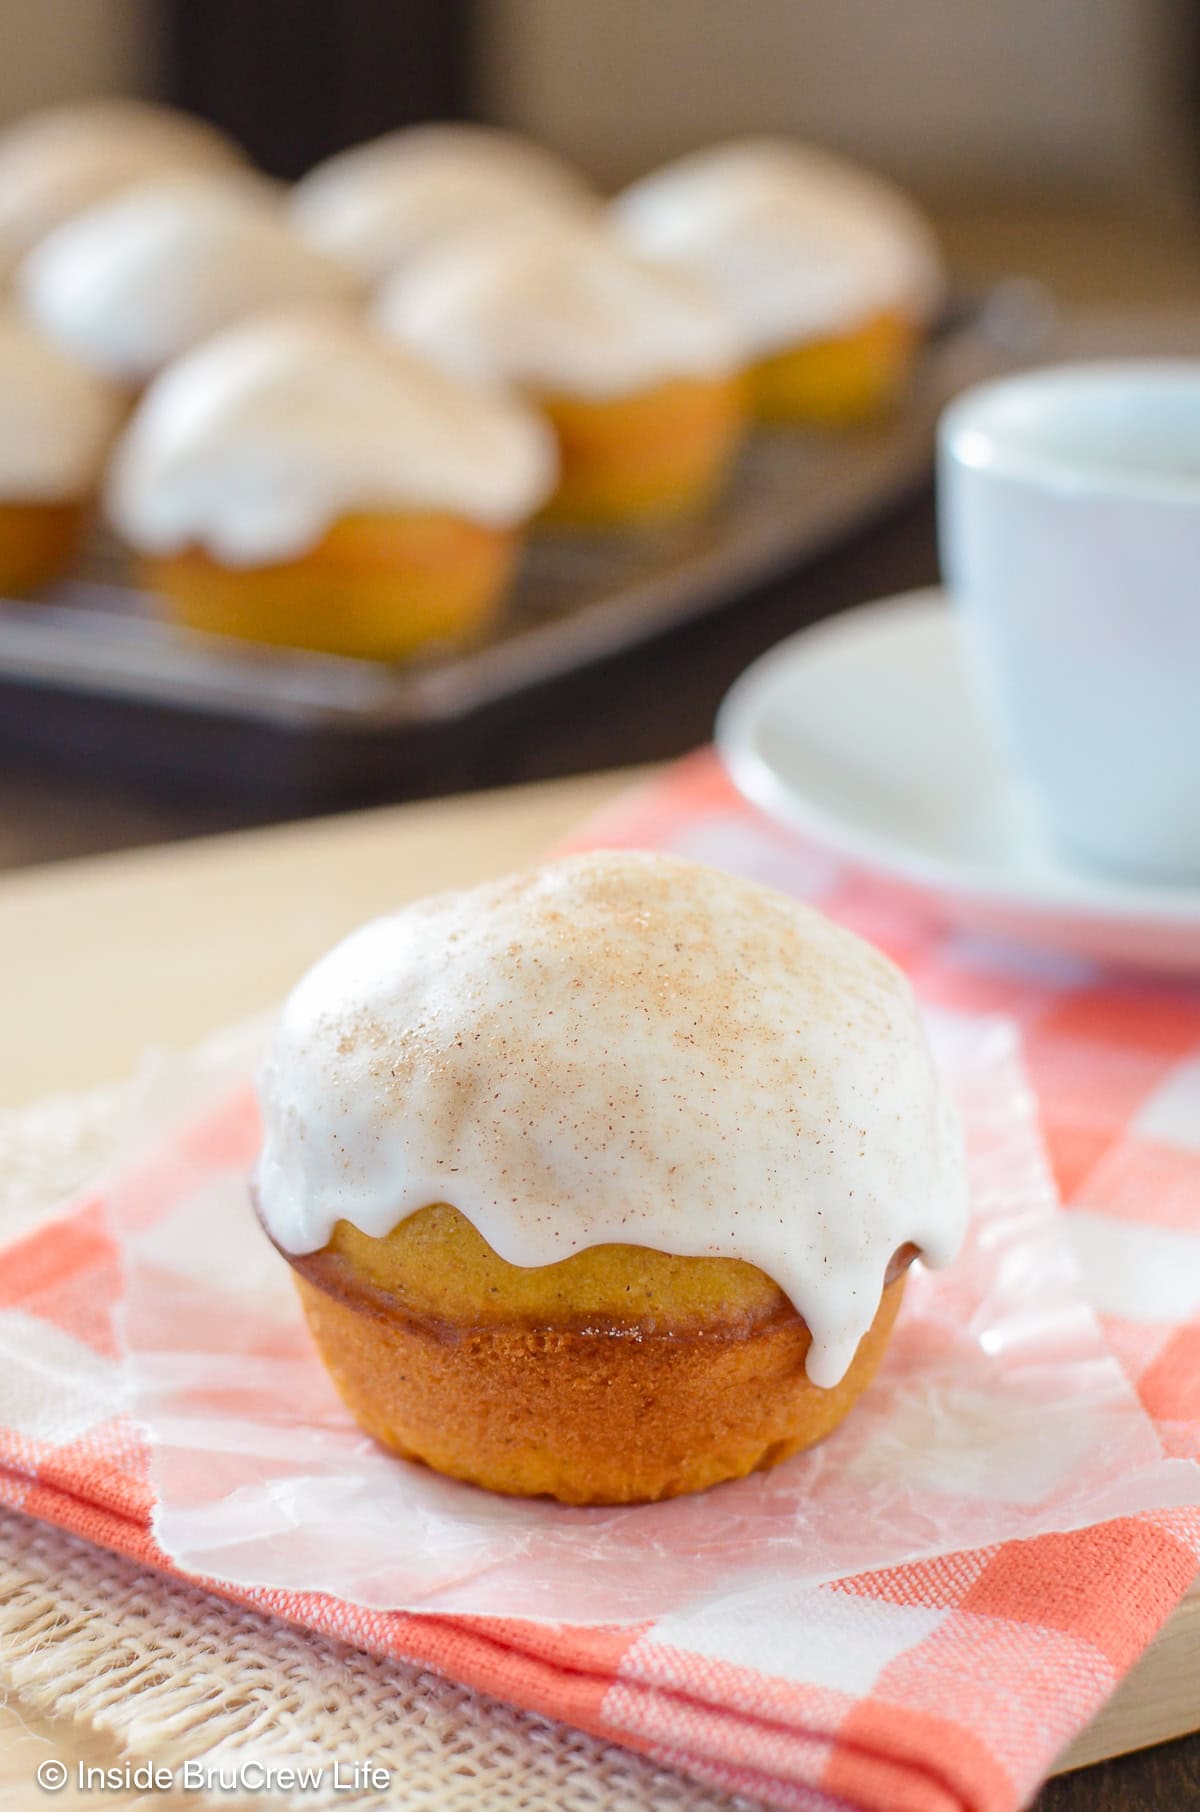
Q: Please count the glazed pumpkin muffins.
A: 8